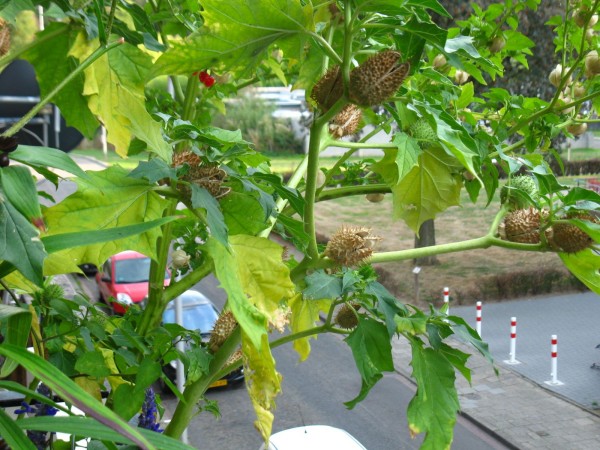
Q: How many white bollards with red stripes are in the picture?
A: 4